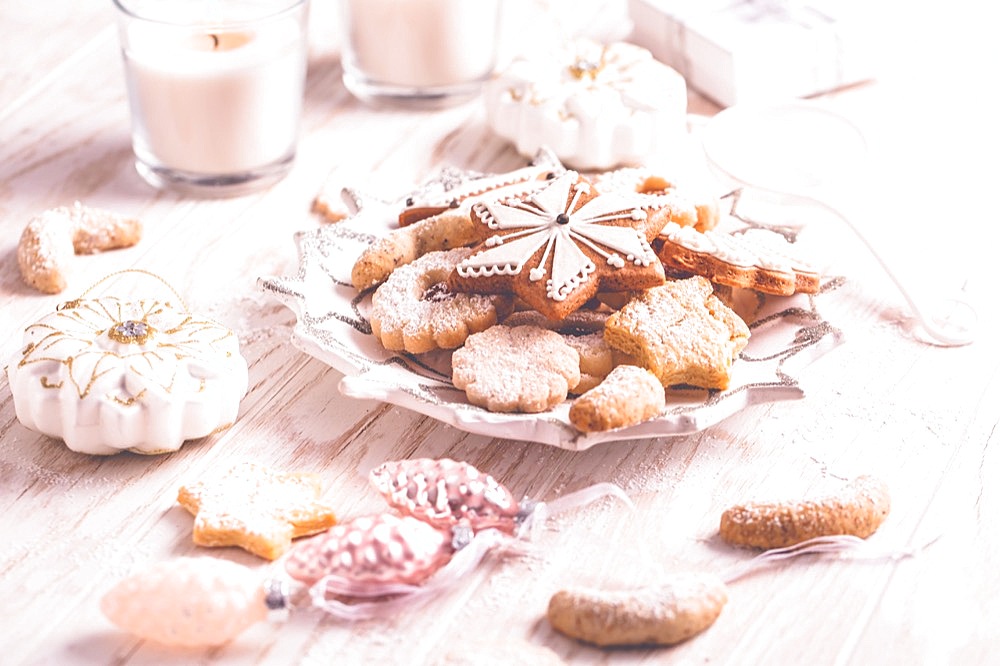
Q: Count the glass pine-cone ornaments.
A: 3